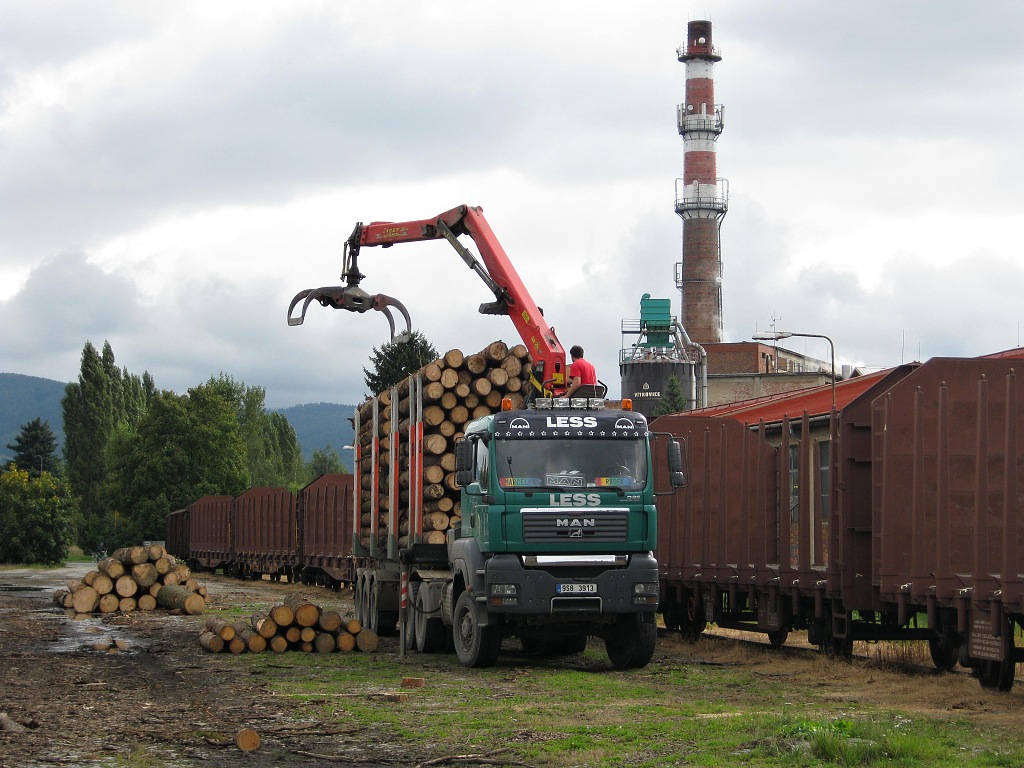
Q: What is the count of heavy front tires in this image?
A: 2